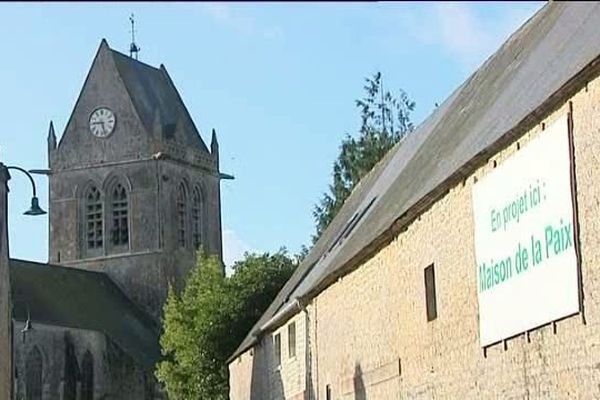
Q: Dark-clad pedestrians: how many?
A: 0